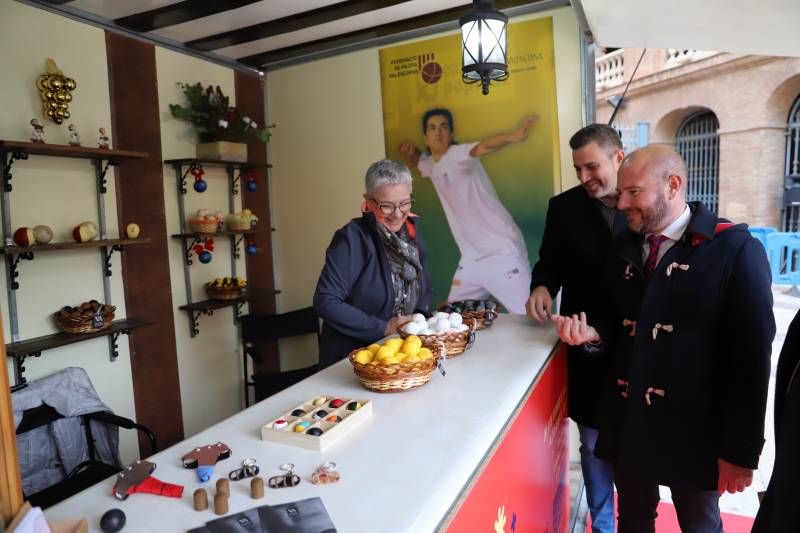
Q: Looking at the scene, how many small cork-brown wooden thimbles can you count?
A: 4